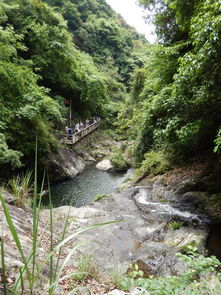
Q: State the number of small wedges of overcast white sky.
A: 1